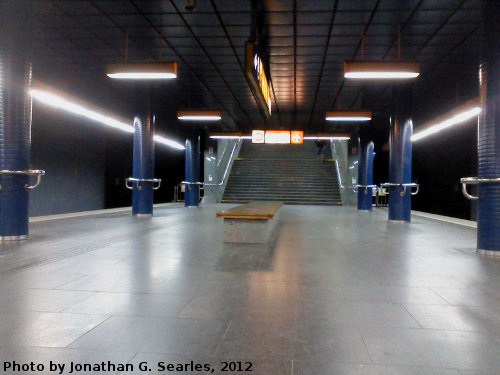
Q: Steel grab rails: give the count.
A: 6